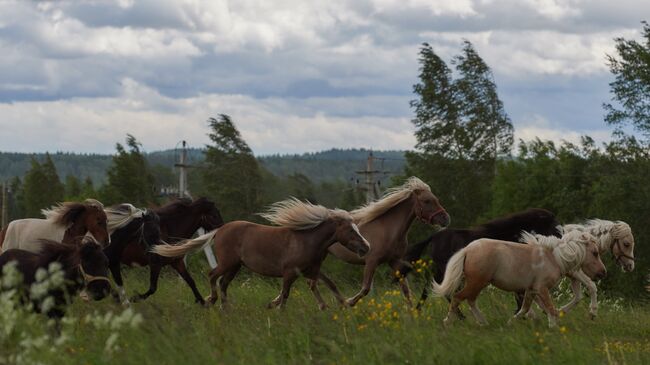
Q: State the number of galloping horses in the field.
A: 9